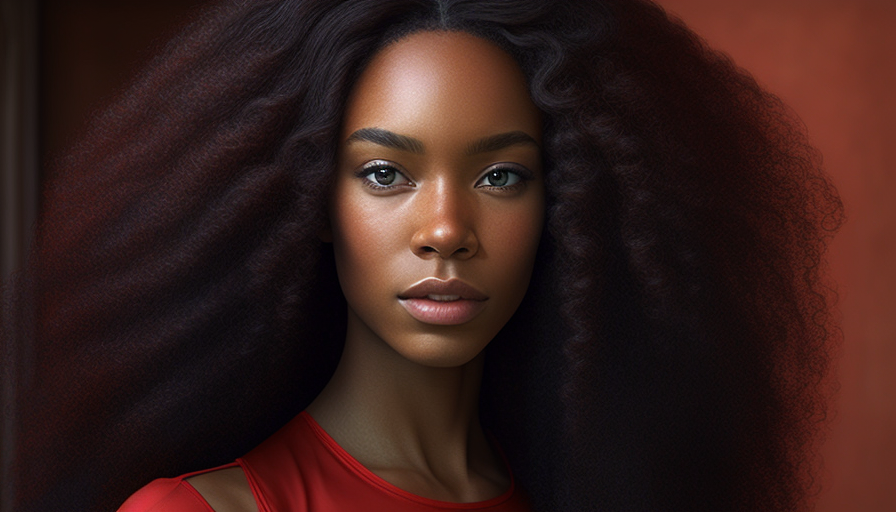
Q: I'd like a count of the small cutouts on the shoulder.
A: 1